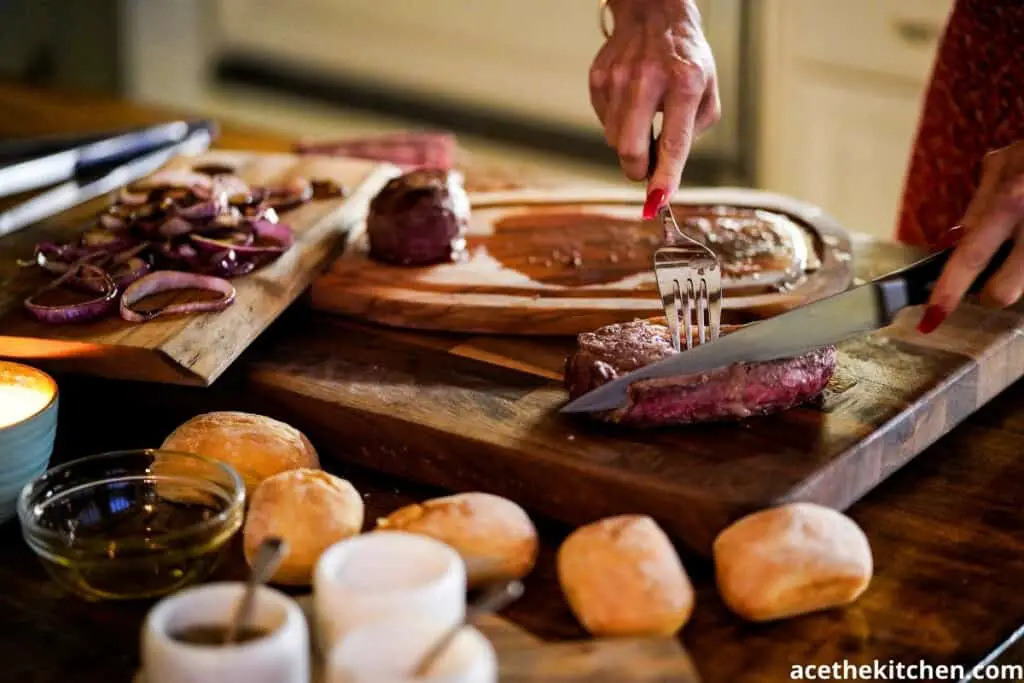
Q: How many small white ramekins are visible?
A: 3